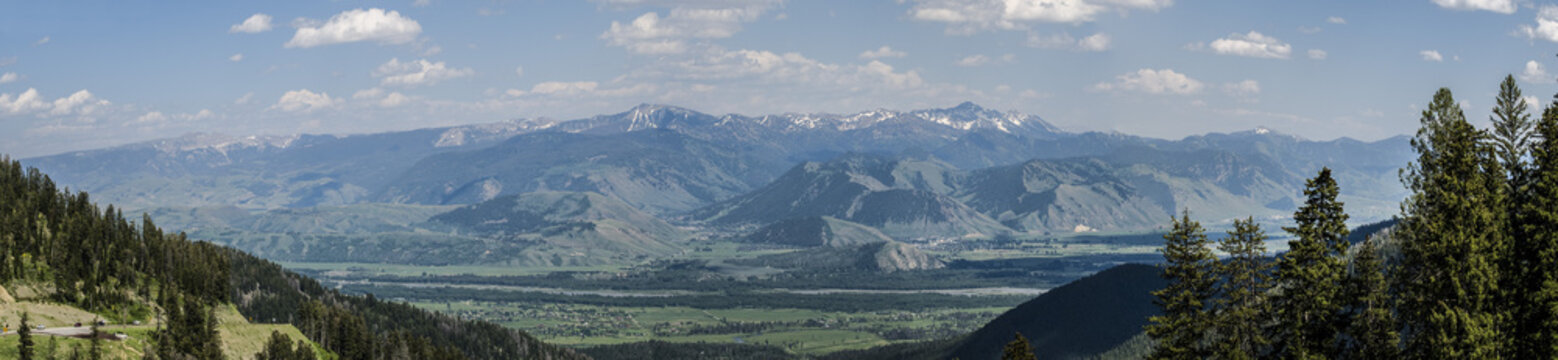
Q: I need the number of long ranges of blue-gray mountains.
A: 1